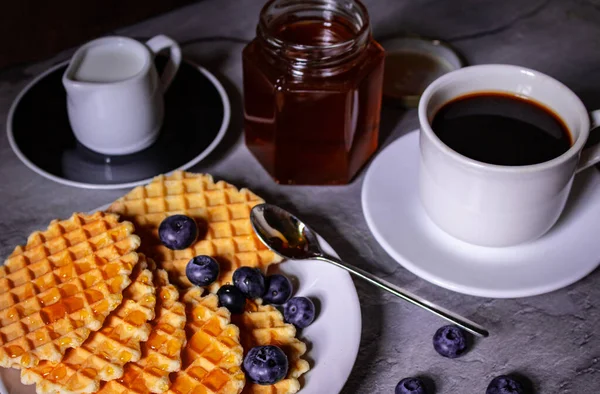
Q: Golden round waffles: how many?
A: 6